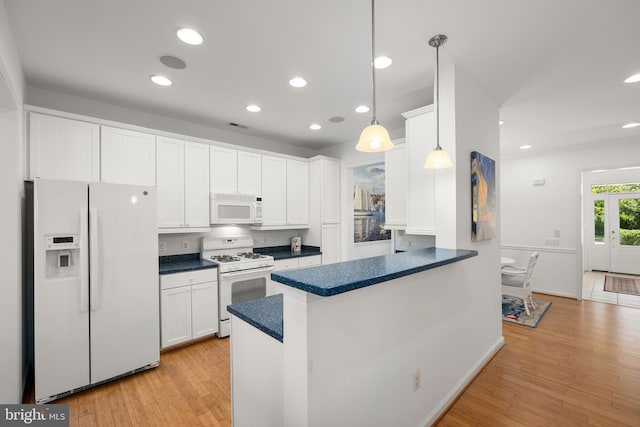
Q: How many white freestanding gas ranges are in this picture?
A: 1